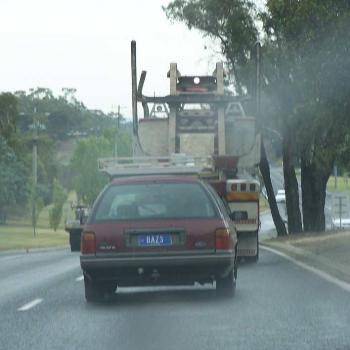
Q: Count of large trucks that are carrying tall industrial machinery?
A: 1